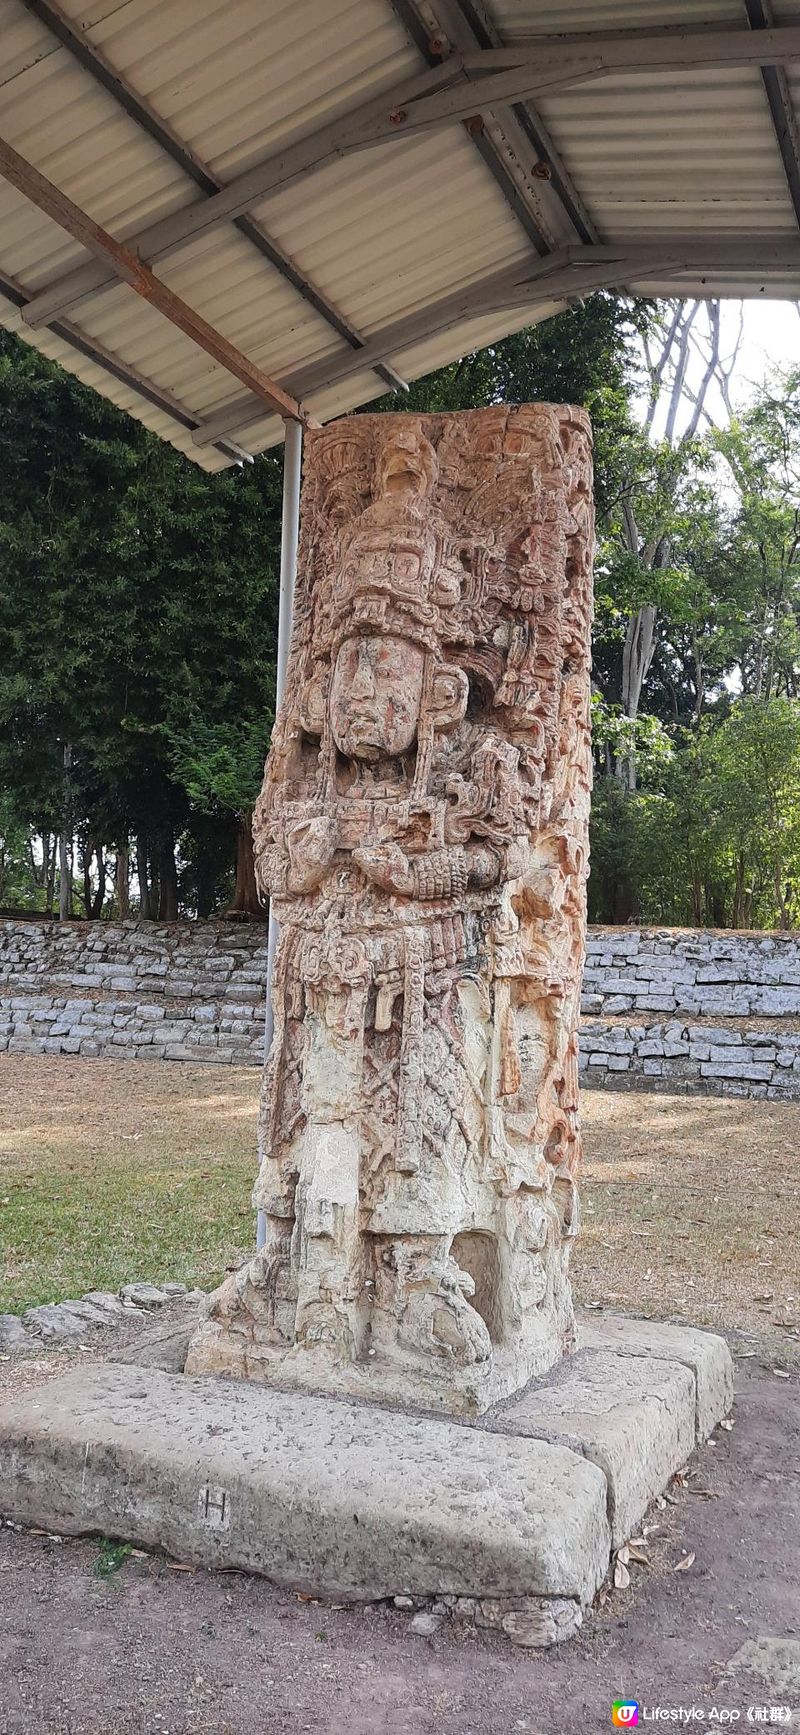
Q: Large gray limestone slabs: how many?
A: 3